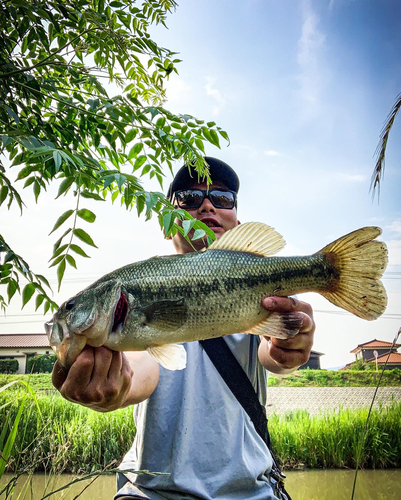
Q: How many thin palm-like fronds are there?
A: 1